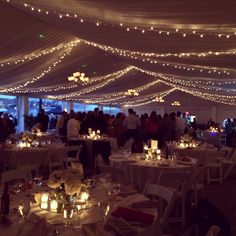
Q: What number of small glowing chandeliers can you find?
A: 4